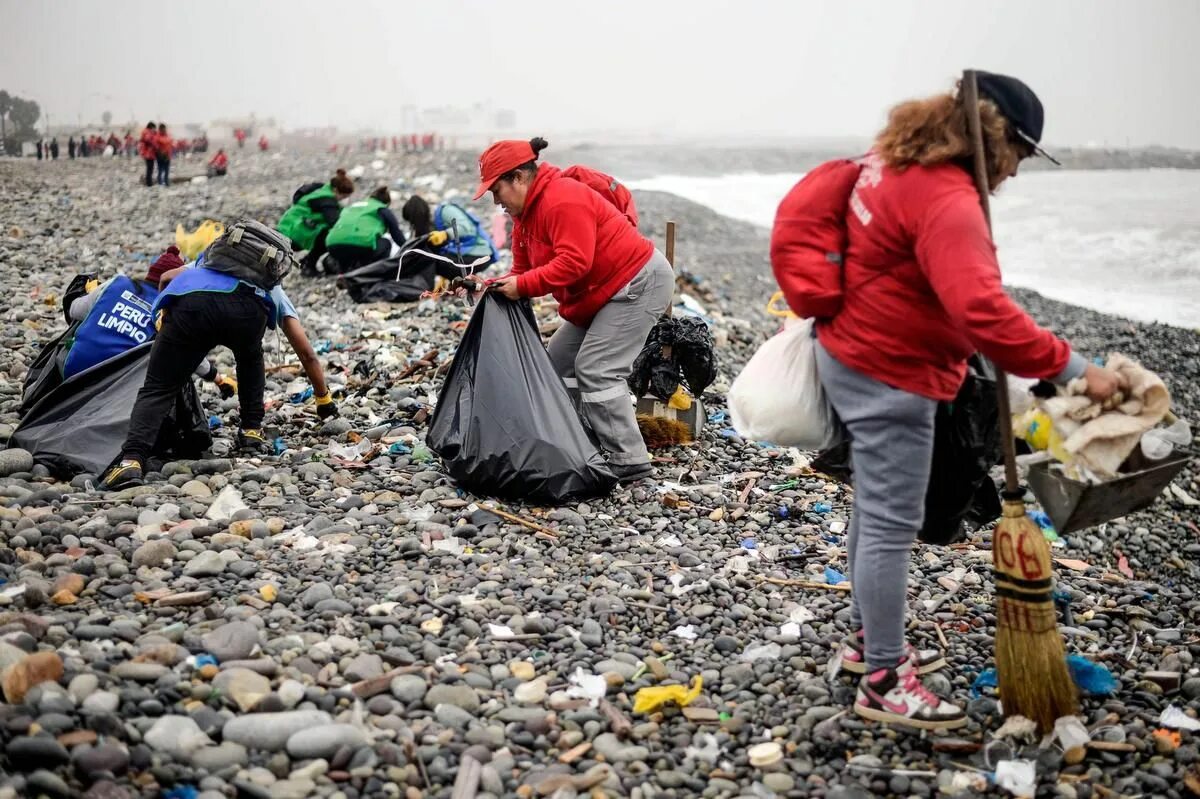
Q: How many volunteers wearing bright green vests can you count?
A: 2